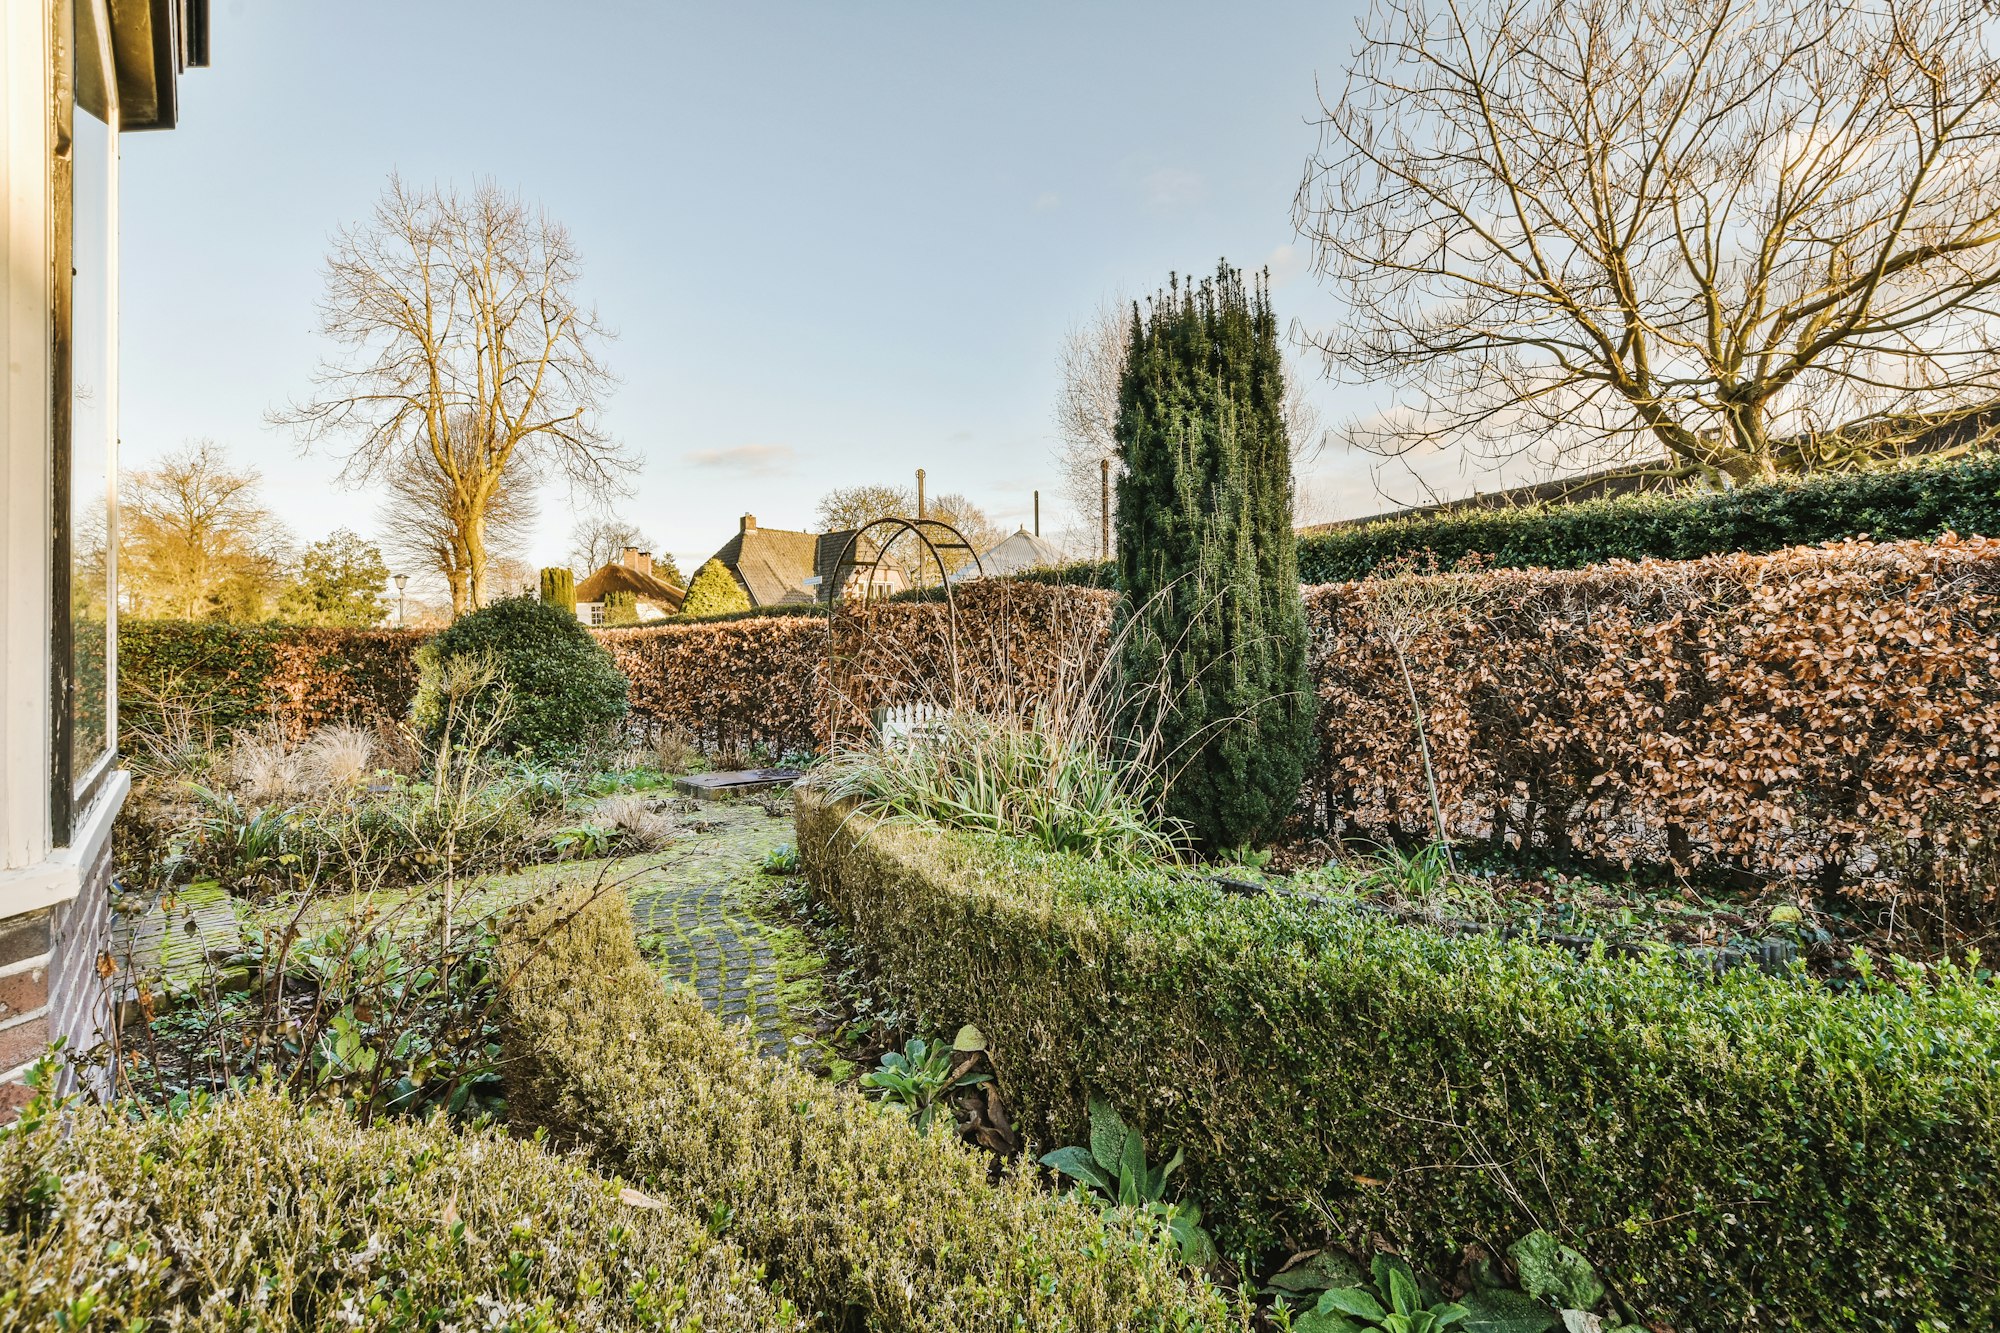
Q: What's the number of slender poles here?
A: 3